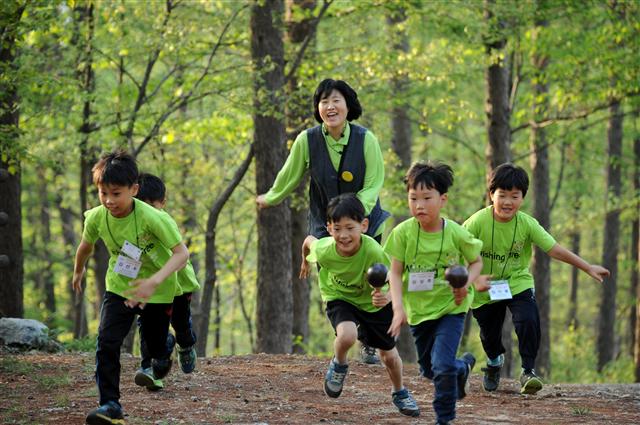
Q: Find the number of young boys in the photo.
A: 5